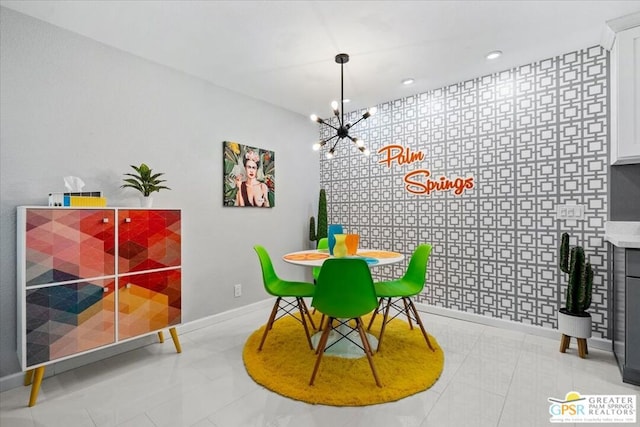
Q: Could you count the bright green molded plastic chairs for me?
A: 4